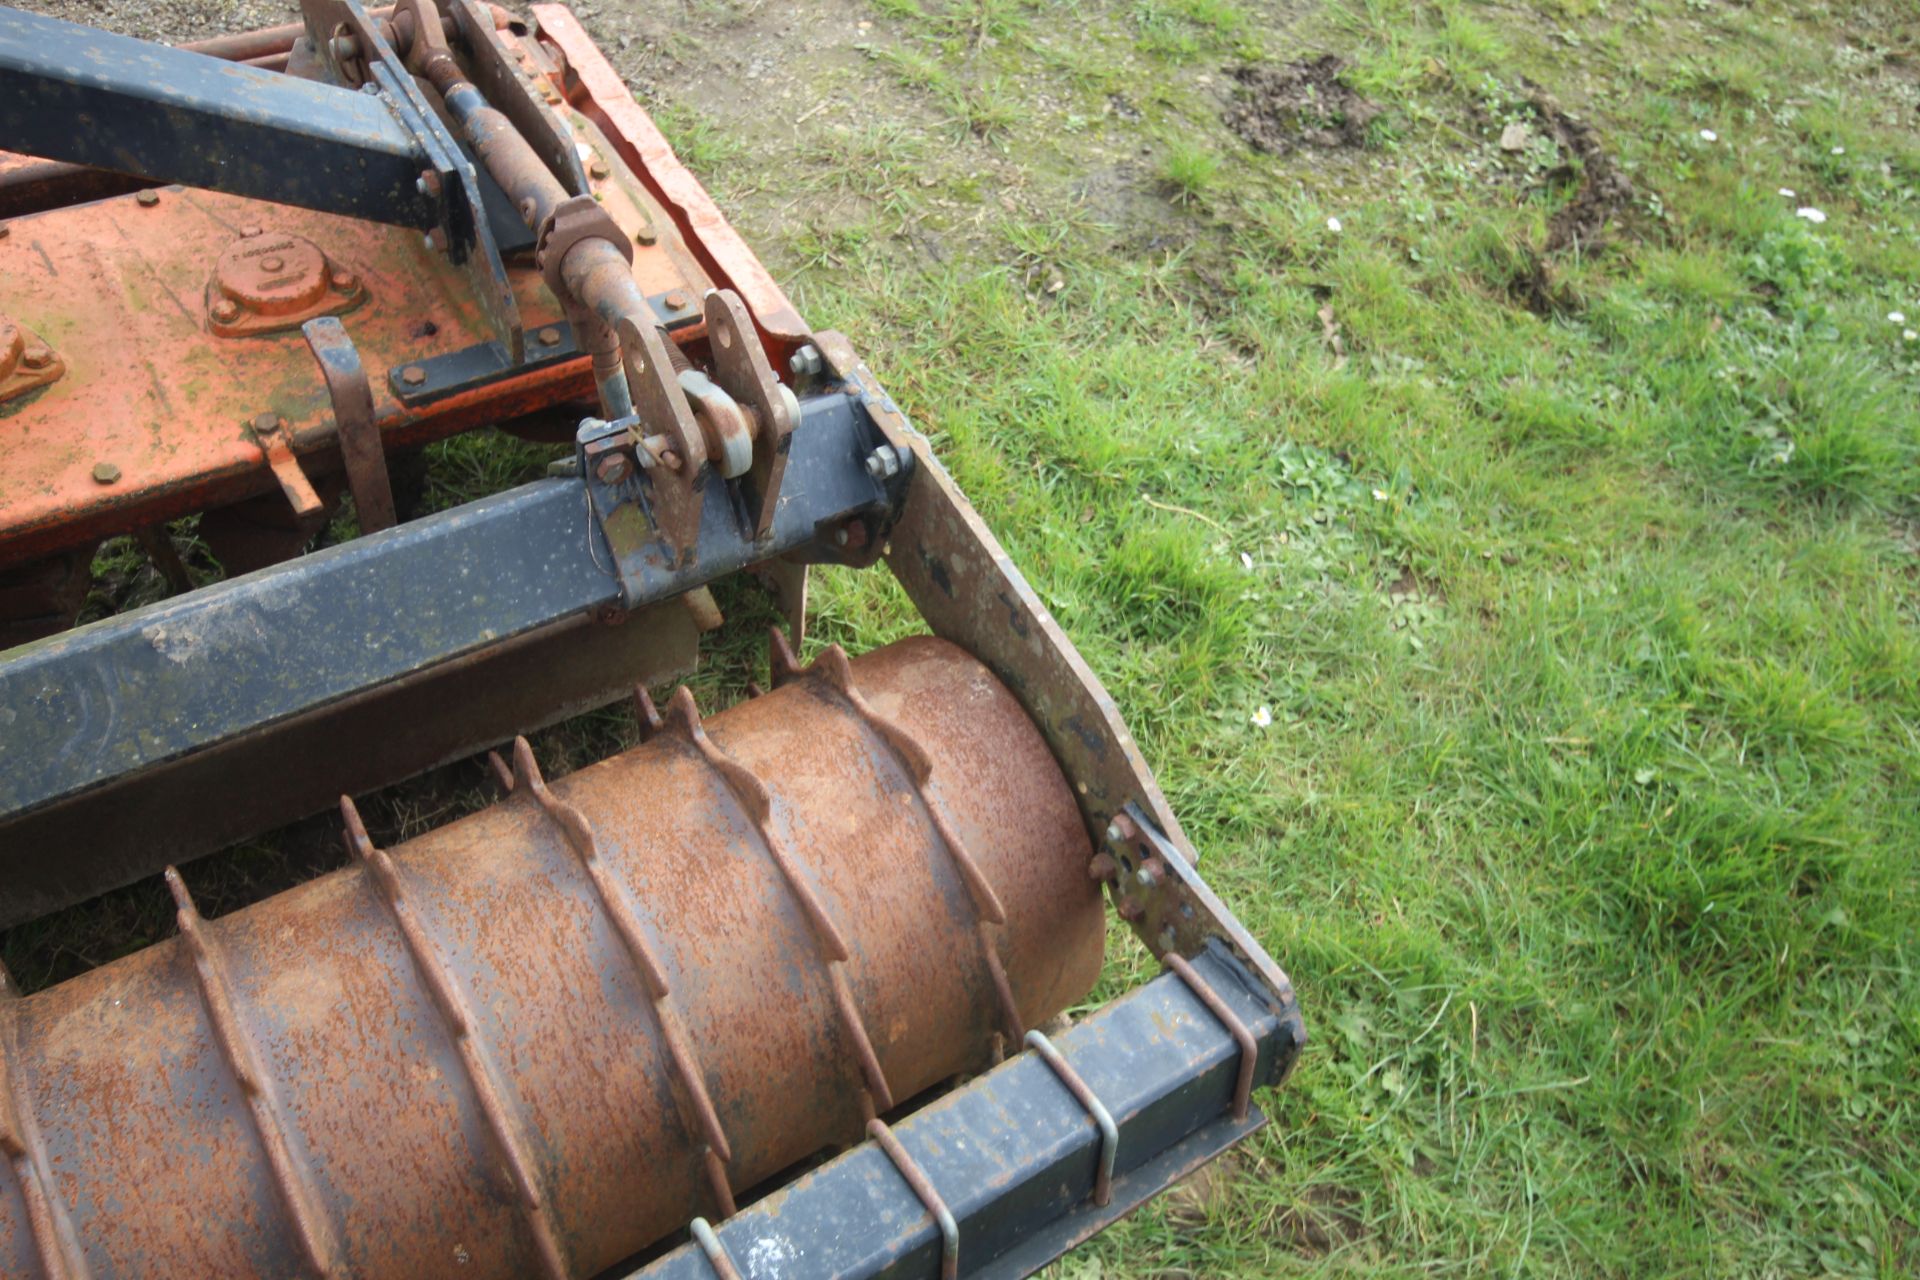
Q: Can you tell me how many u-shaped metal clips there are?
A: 4